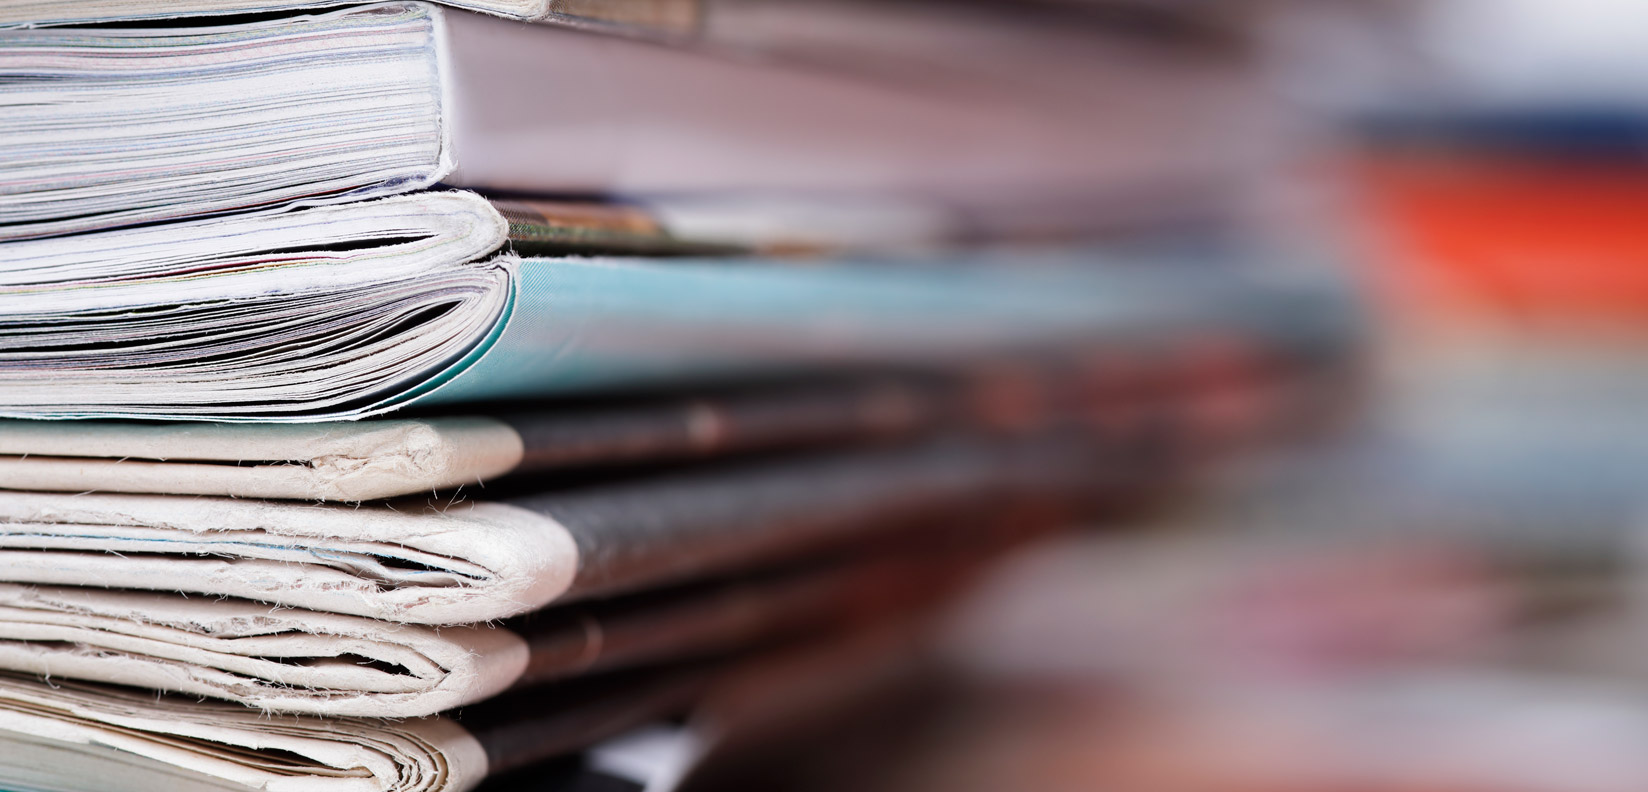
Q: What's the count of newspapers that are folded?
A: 4